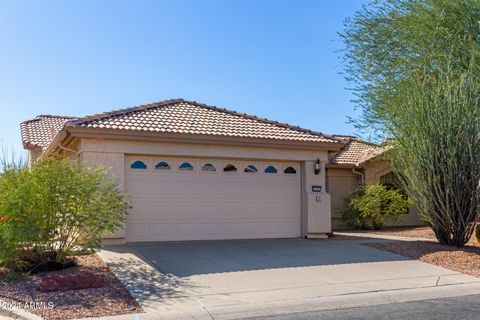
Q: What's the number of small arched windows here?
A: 8